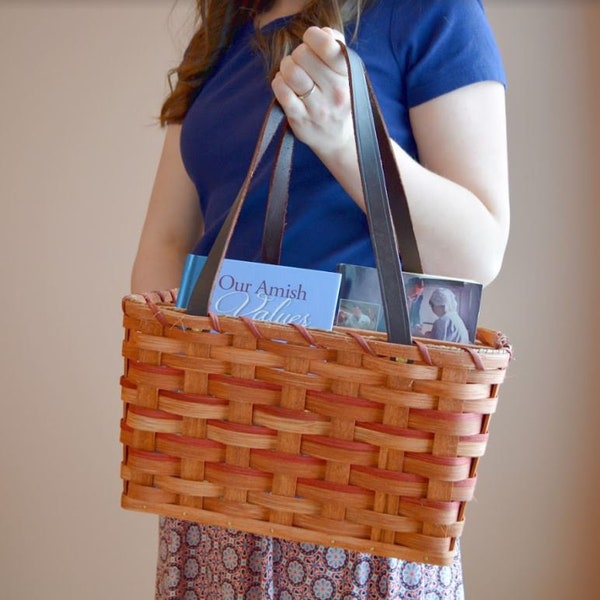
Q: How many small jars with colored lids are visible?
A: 0